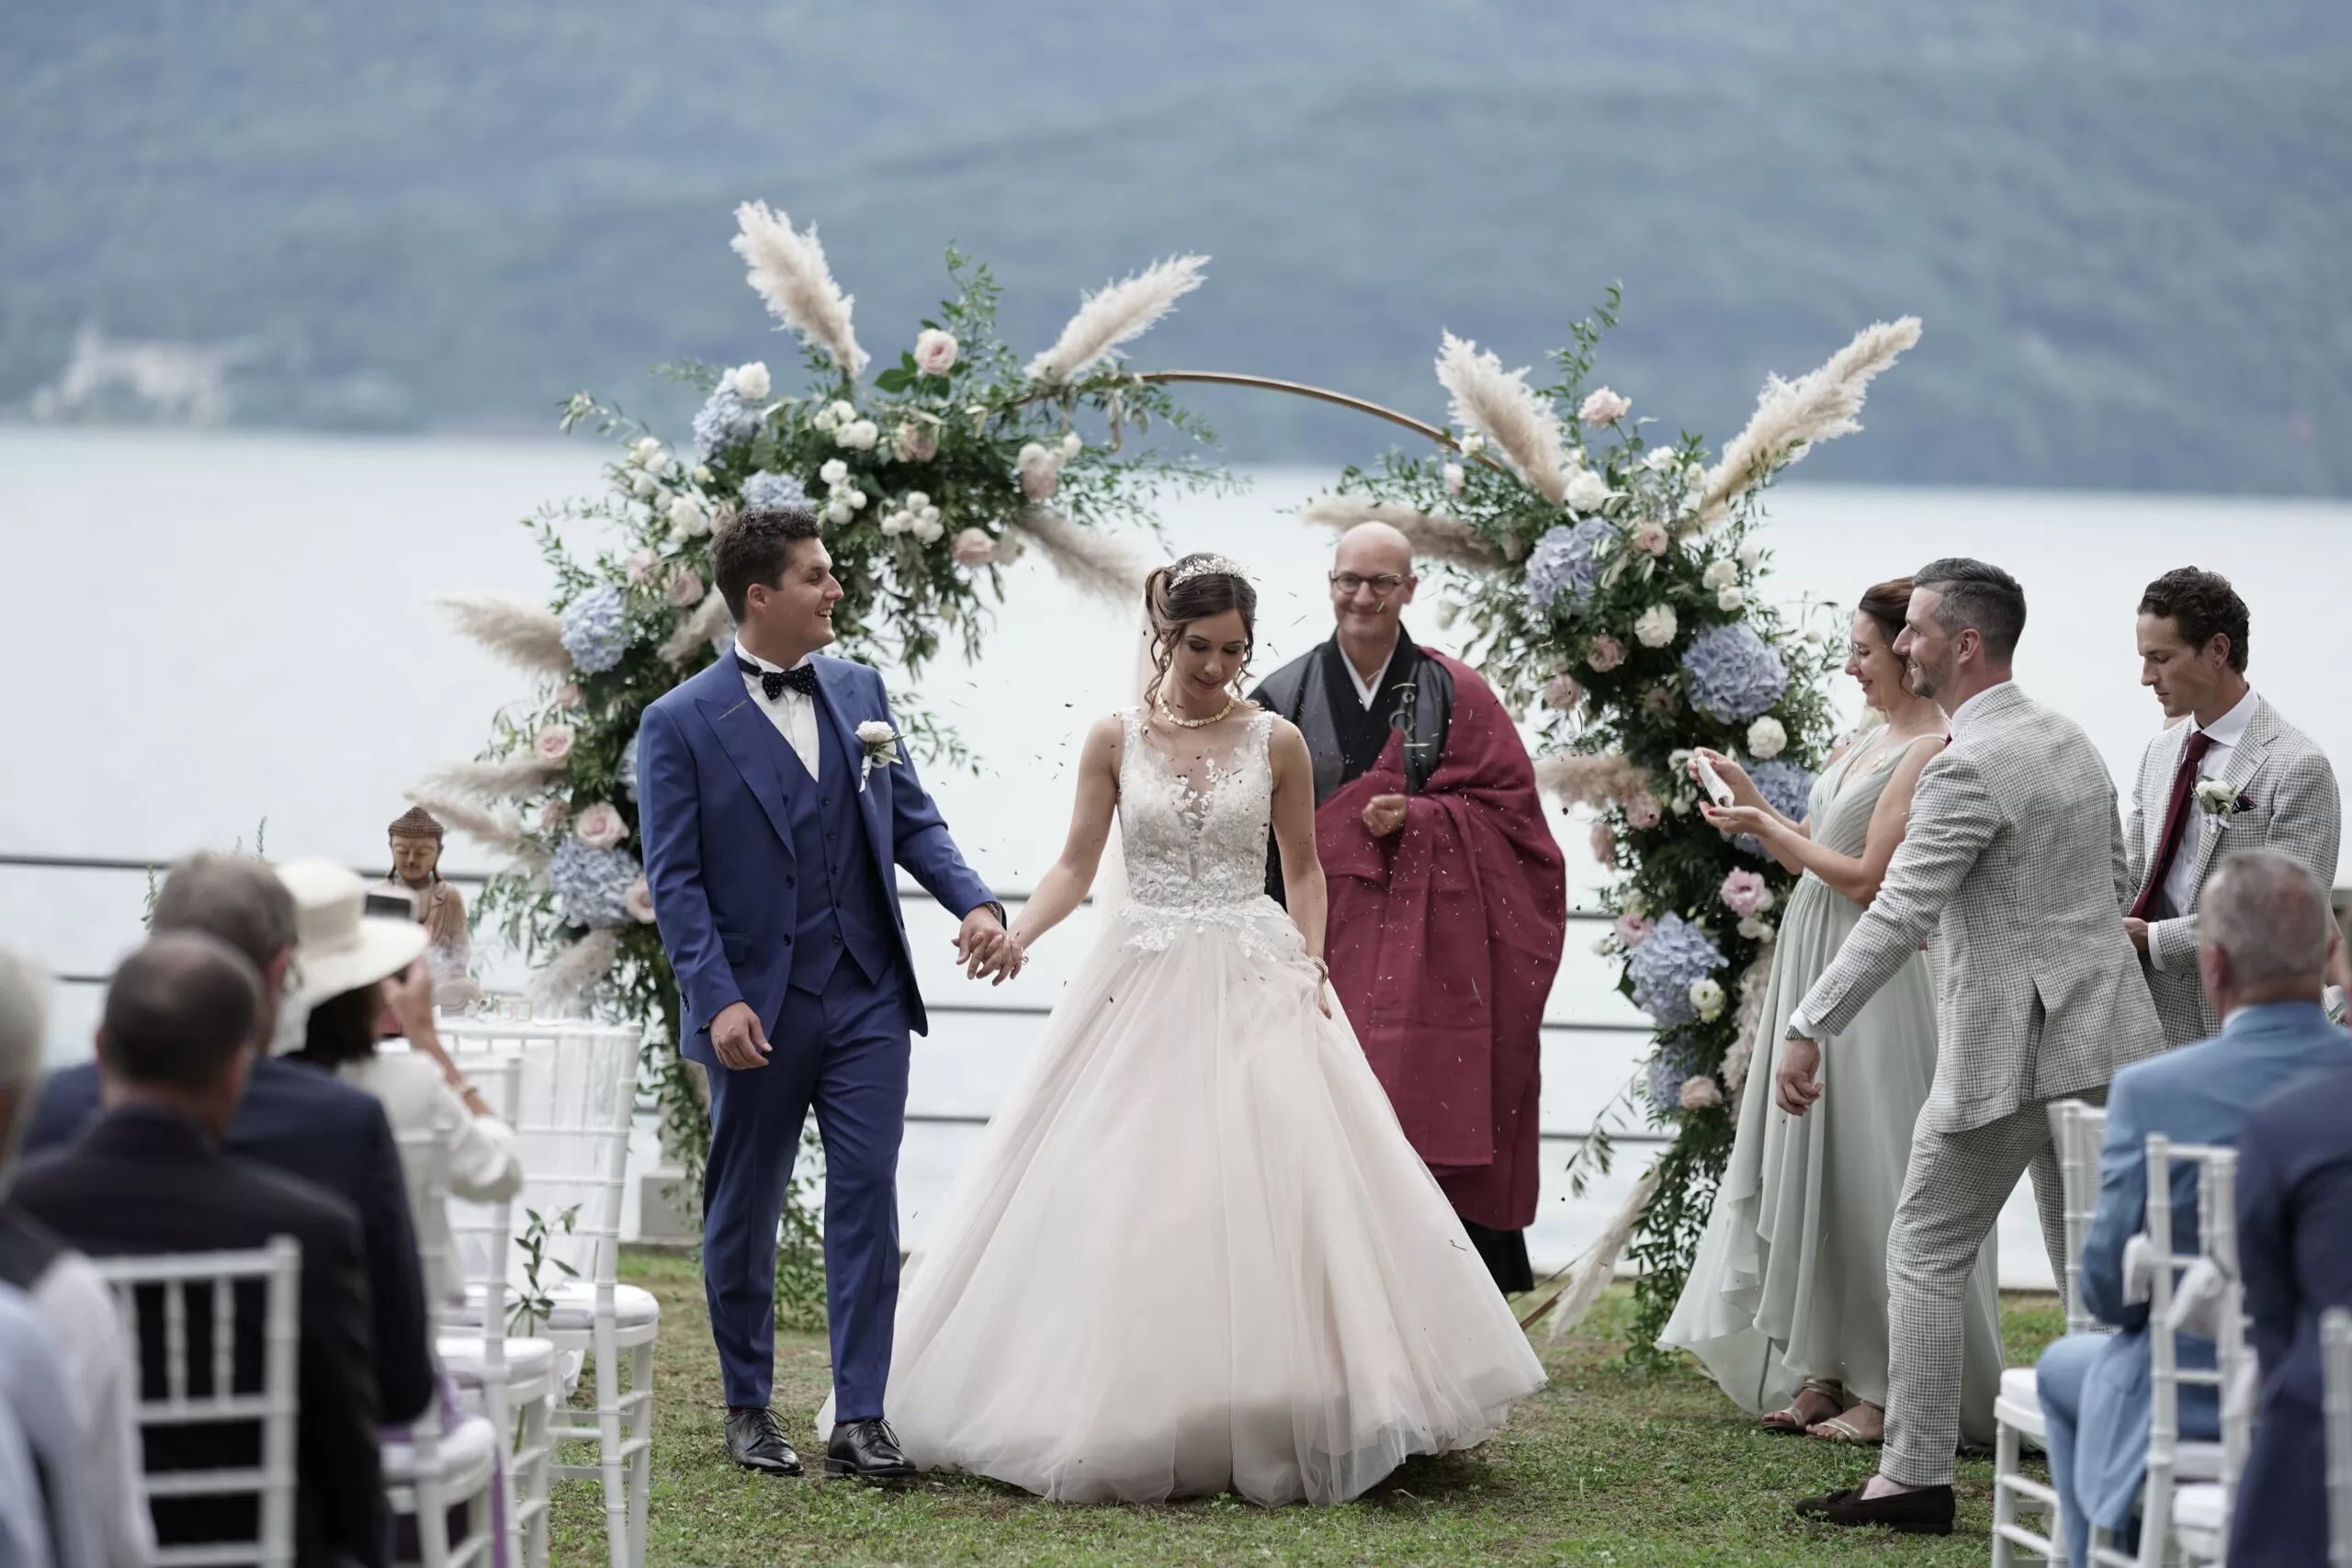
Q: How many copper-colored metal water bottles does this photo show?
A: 0